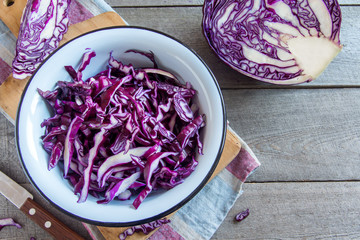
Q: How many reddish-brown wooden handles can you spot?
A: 1